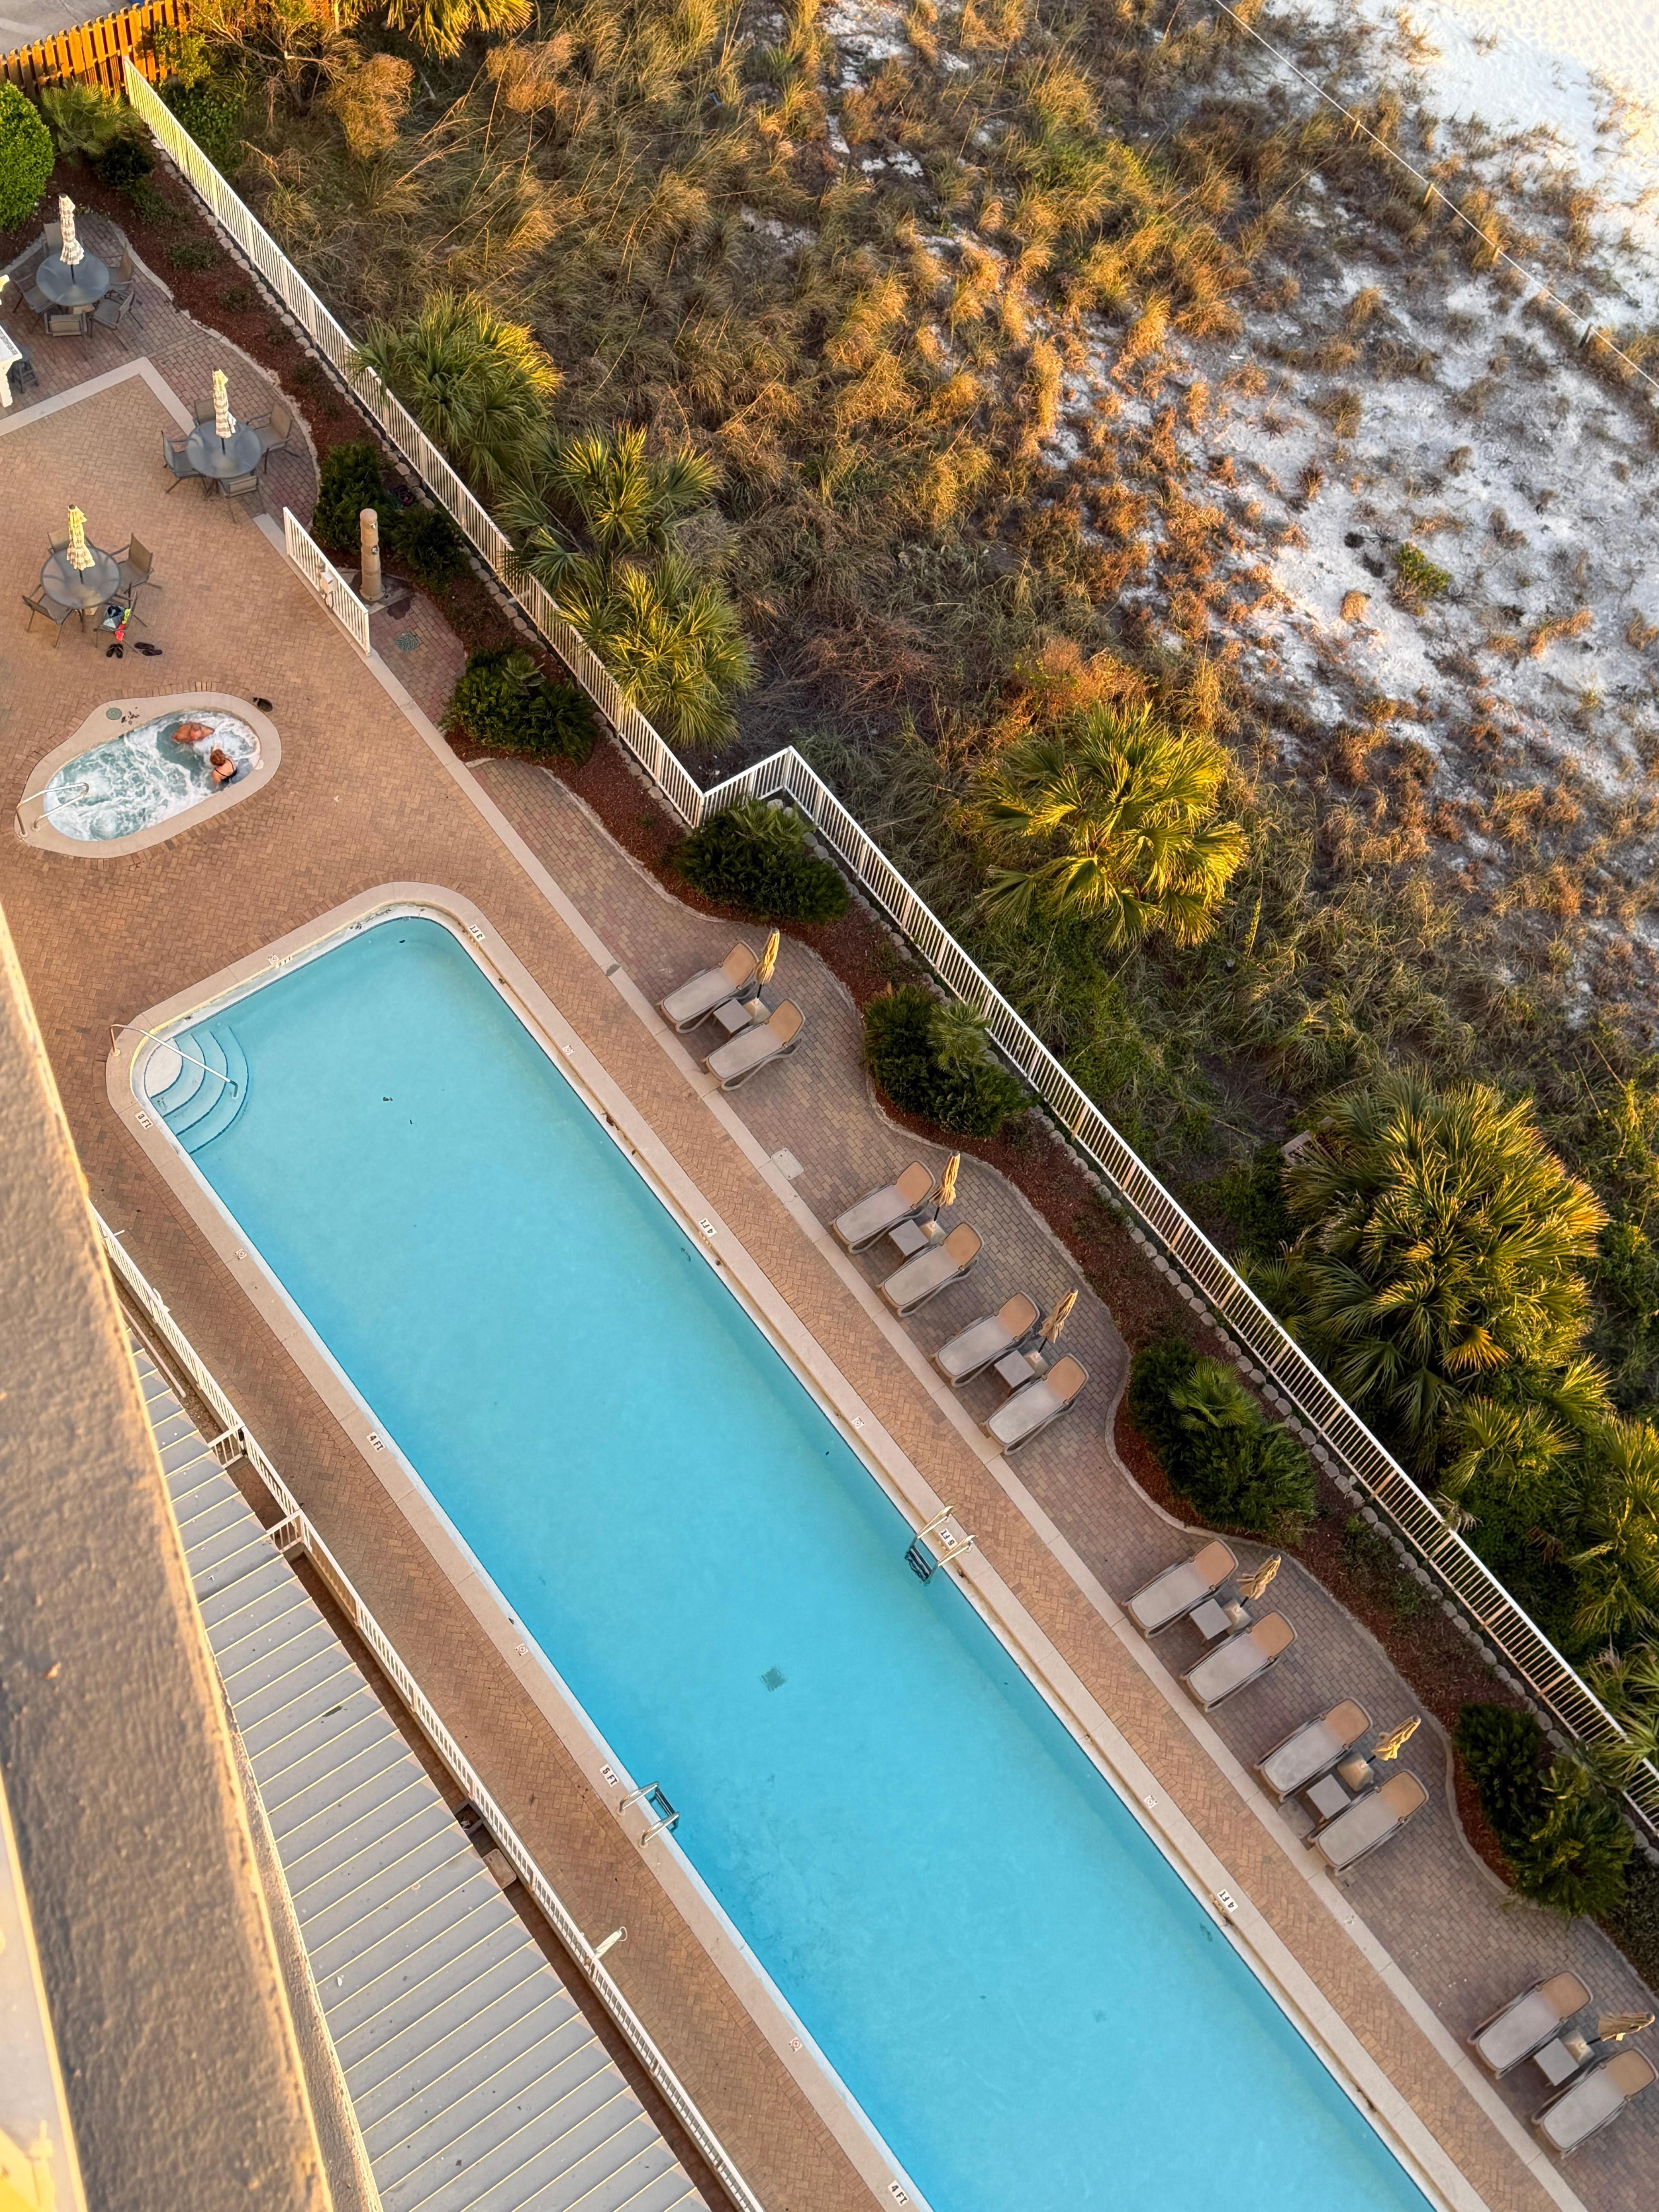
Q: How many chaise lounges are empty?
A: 12